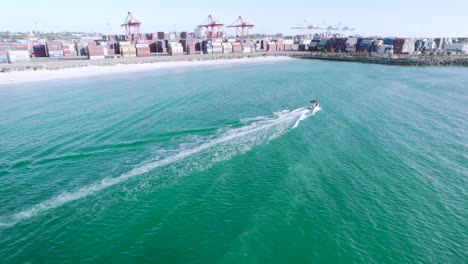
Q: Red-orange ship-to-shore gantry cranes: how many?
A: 3